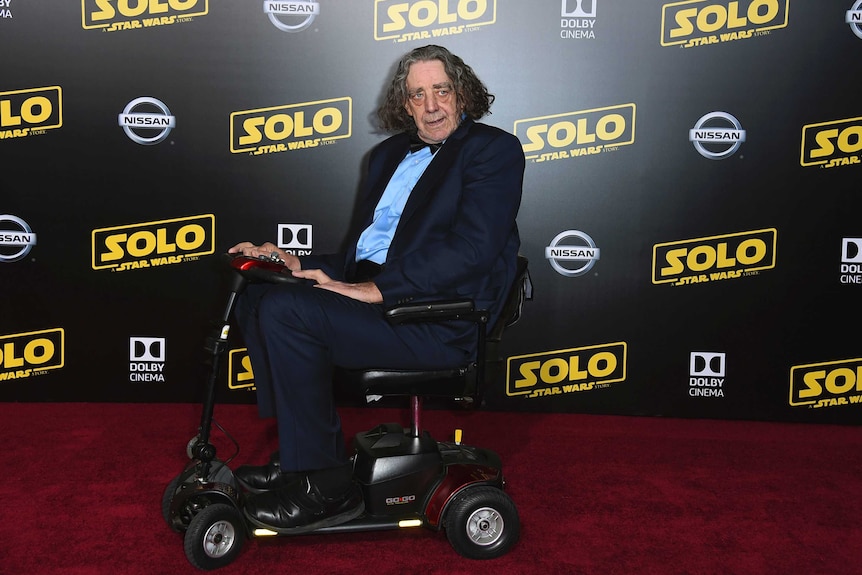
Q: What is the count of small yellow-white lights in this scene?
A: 2